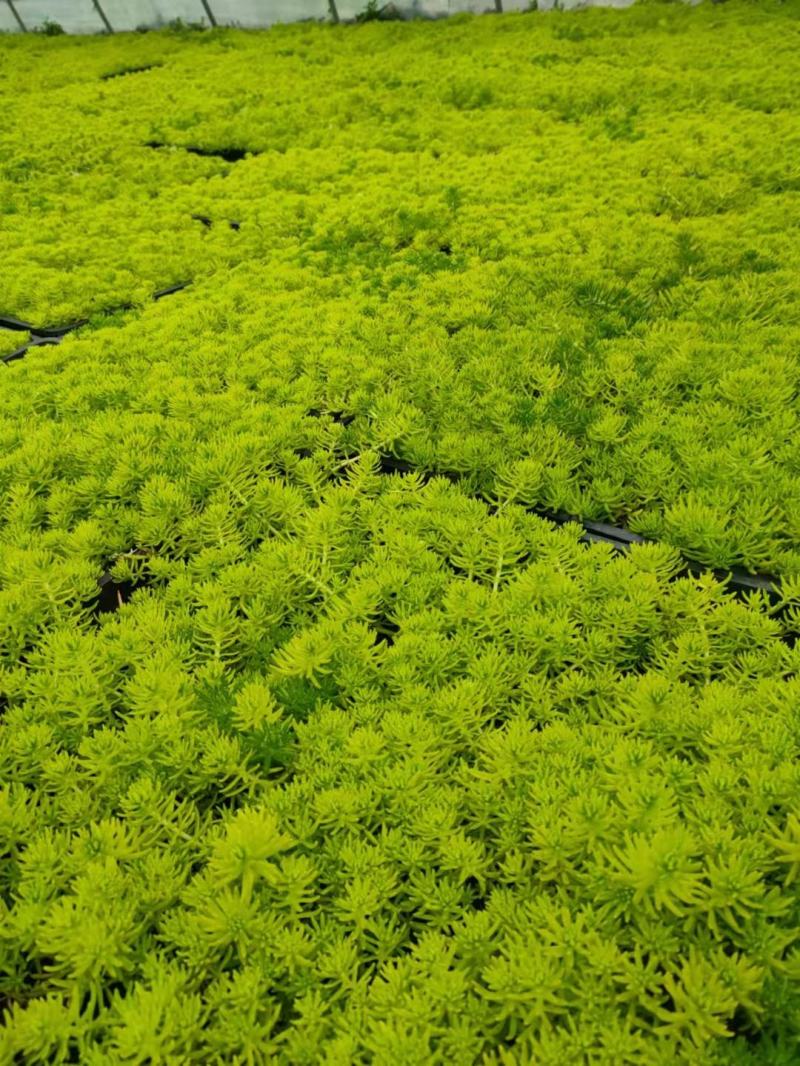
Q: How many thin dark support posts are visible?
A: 5